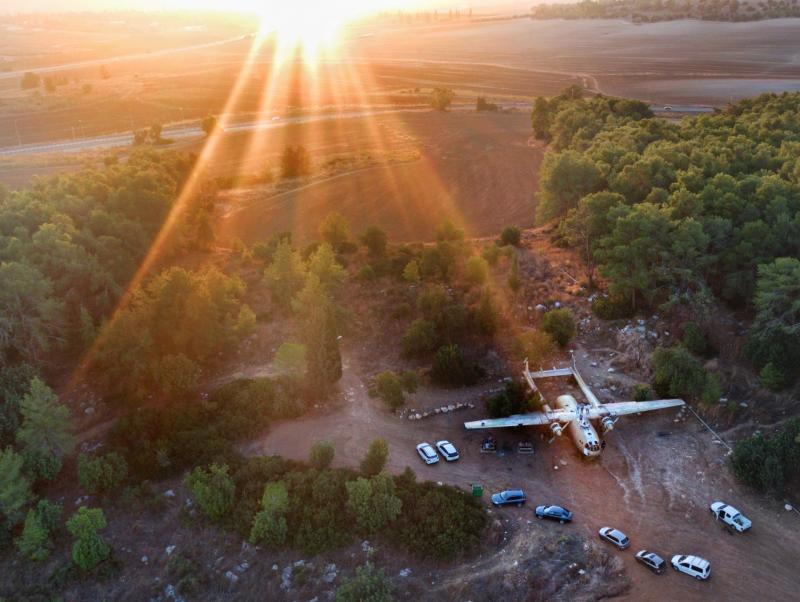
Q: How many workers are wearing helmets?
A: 0